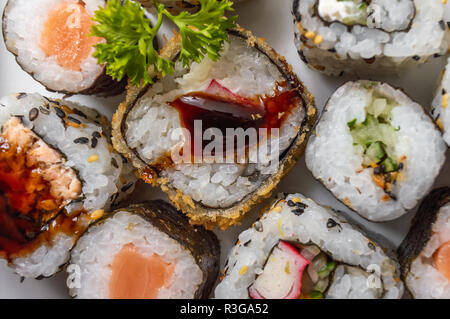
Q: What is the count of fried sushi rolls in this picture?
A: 1